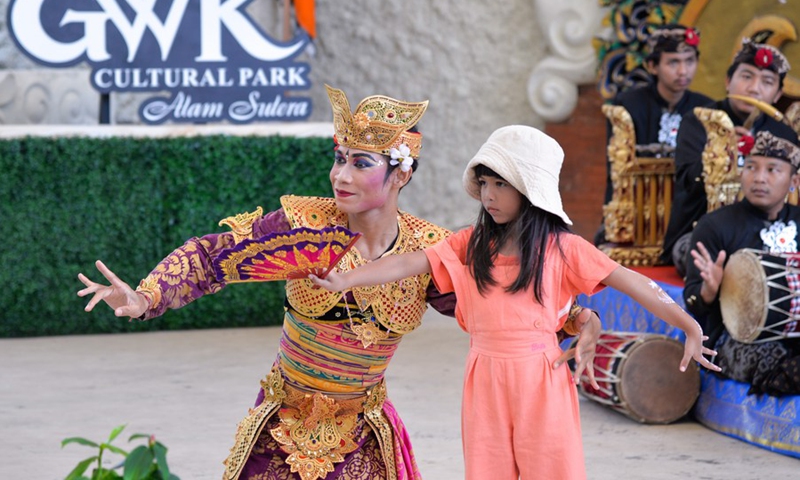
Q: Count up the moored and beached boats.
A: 0